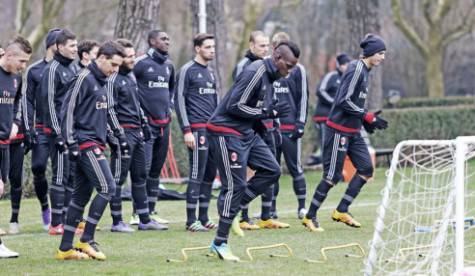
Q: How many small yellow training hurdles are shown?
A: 4